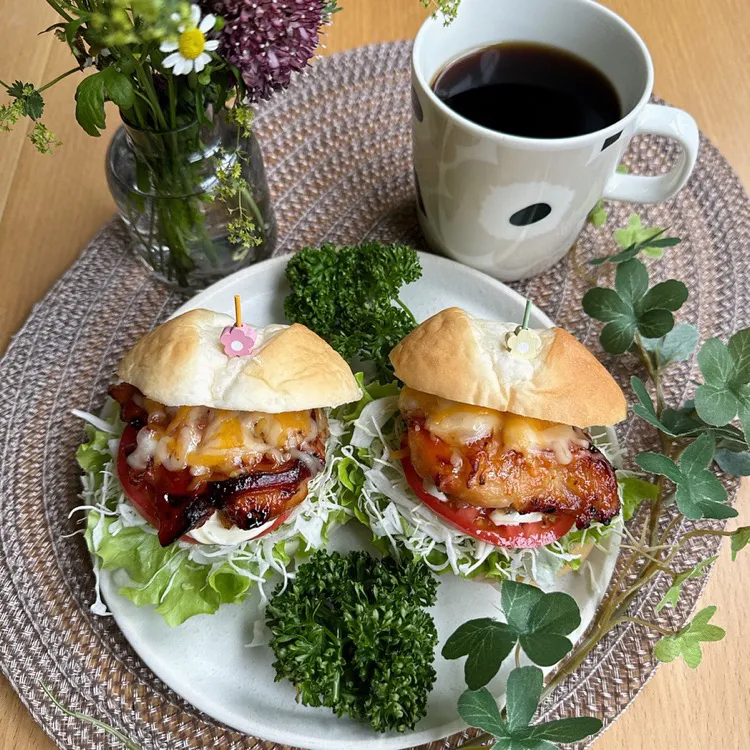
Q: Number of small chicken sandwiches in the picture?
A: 2